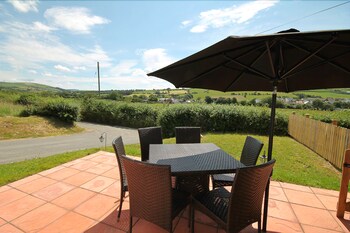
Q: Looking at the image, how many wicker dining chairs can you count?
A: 6